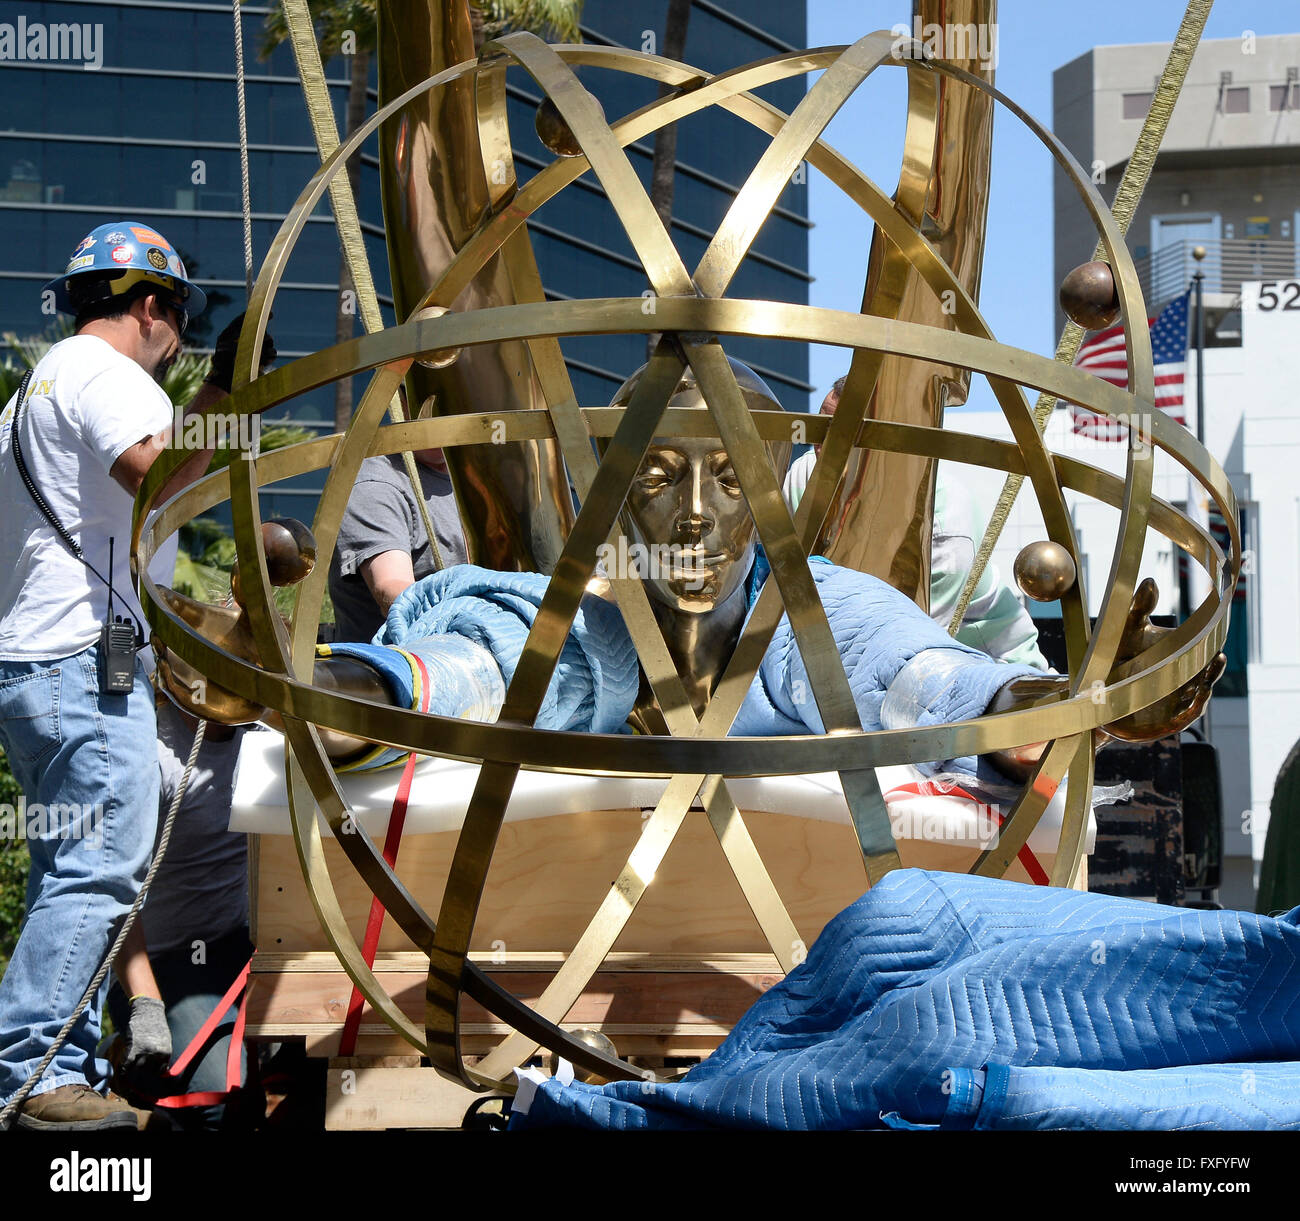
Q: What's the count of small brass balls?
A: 6